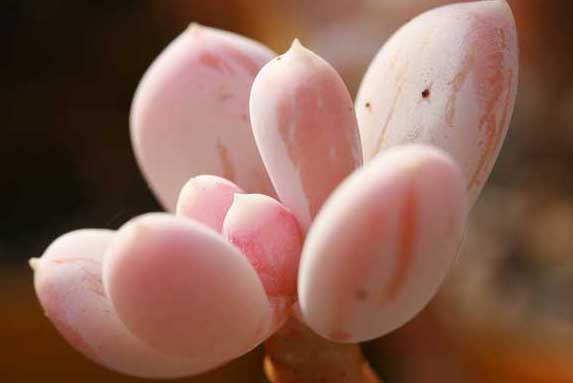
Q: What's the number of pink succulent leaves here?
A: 8